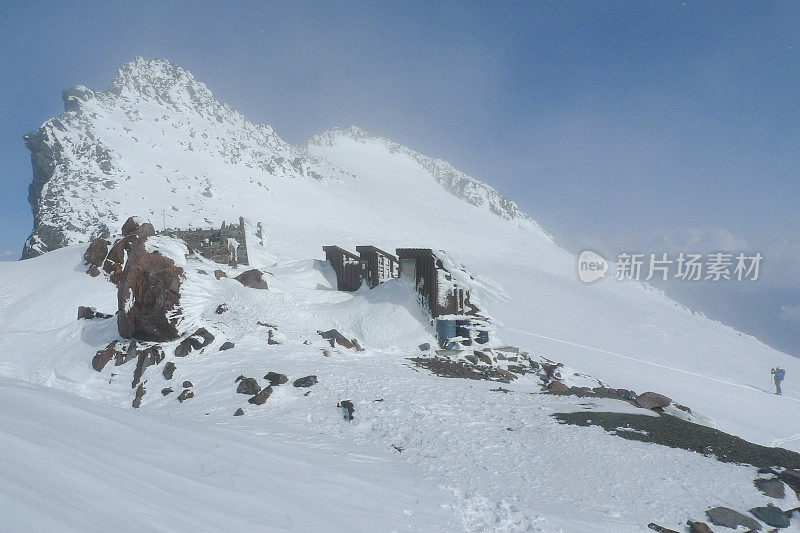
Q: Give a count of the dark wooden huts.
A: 3